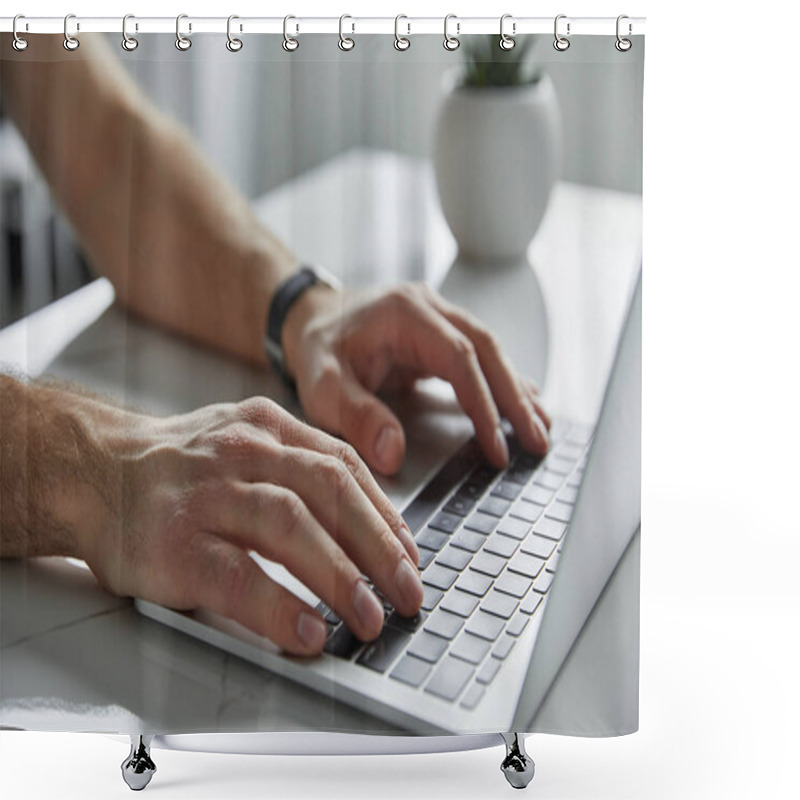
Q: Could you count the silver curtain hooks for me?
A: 12